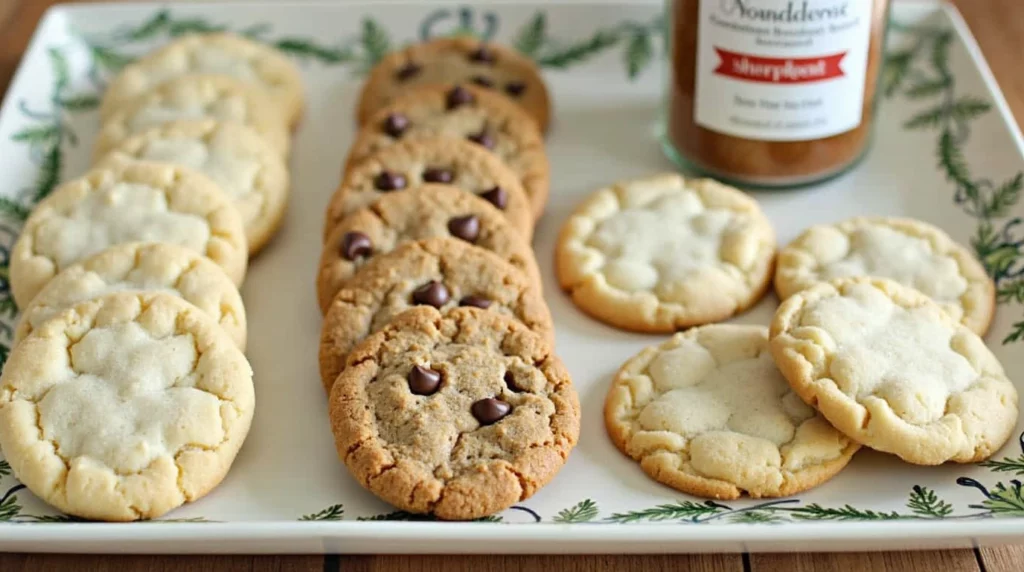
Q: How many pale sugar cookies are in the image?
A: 10